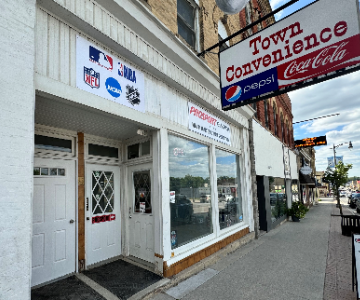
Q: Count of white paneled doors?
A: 3